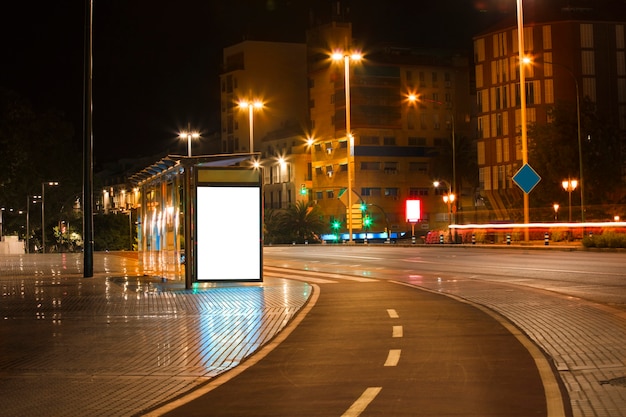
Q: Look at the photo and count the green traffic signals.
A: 4